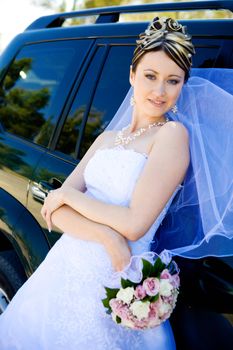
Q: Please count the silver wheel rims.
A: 1